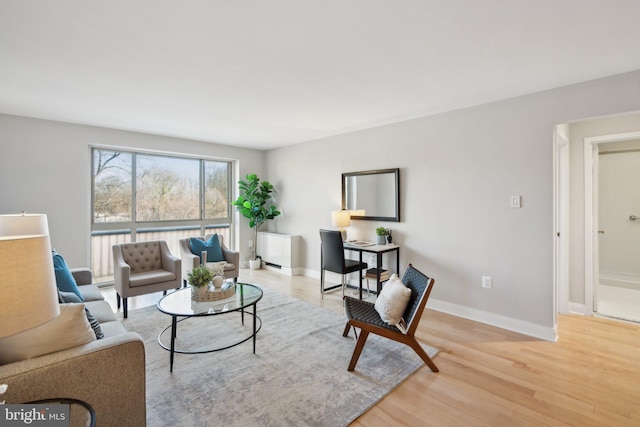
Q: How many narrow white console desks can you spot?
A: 1